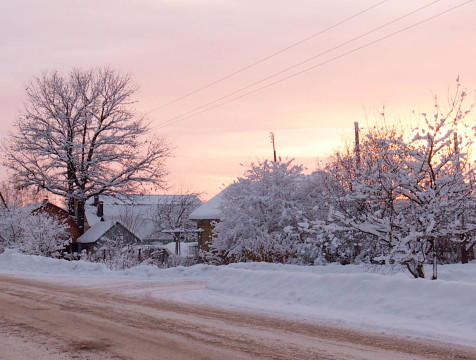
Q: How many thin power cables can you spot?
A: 3